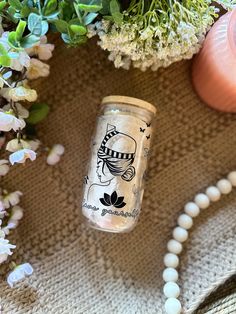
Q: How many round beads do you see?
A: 12